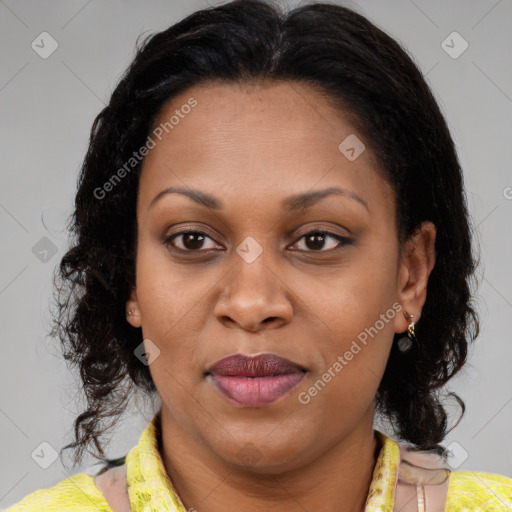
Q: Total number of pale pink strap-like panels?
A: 2